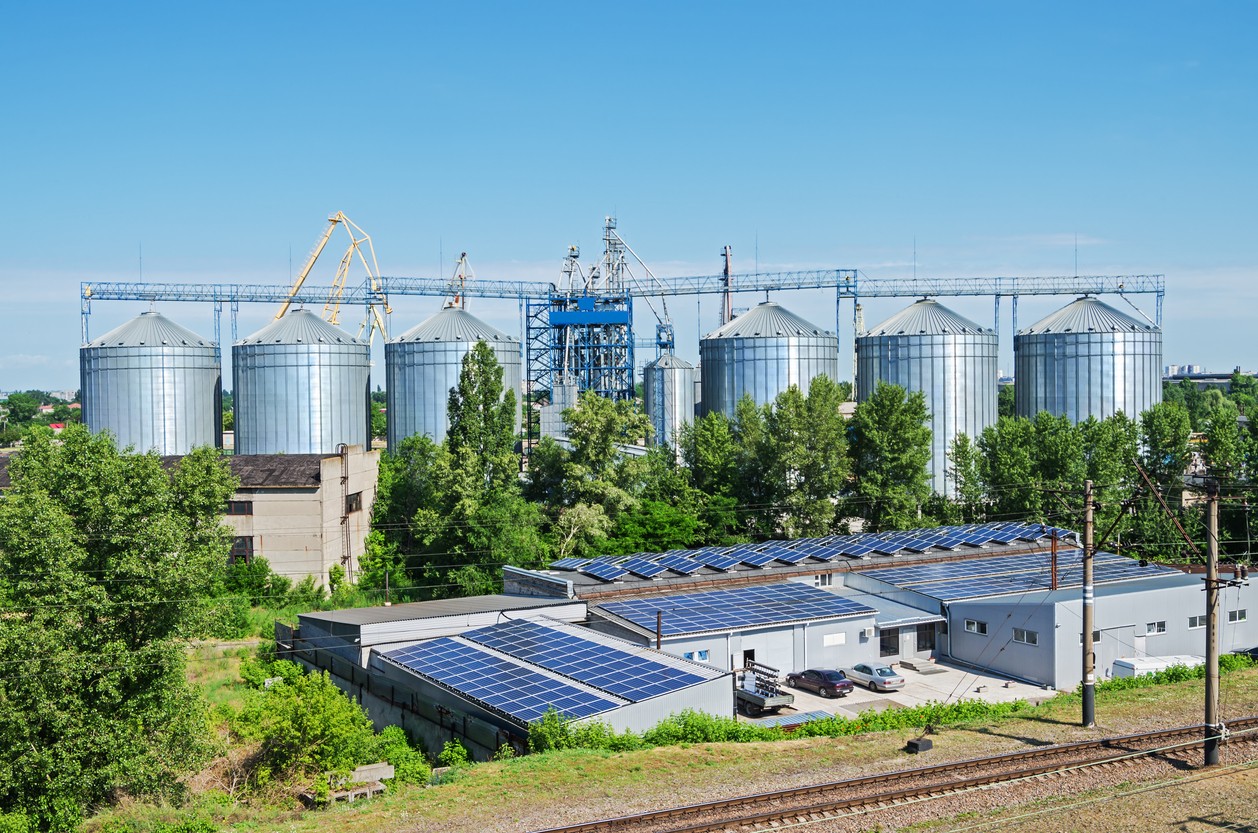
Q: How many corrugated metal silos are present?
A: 7